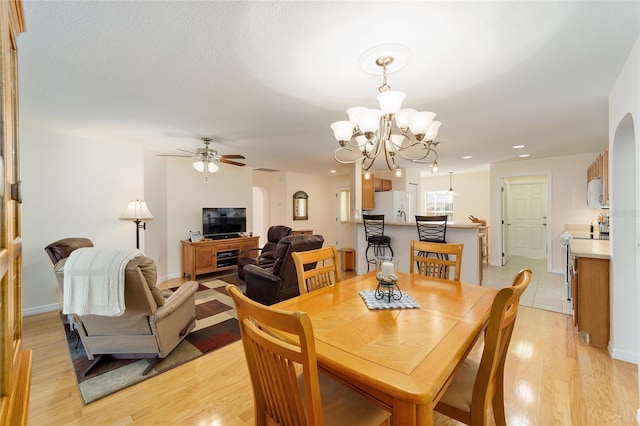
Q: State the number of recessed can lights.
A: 4